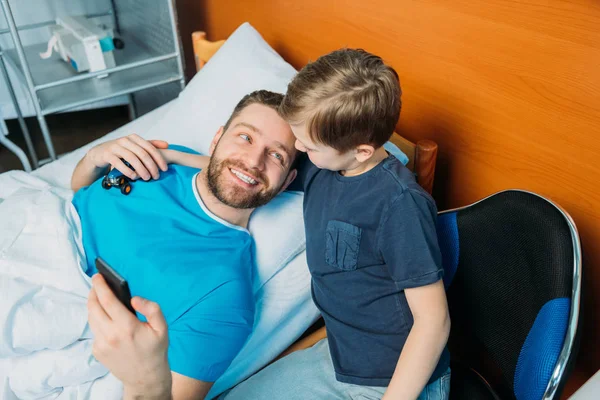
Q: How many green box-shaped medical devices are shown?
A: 0